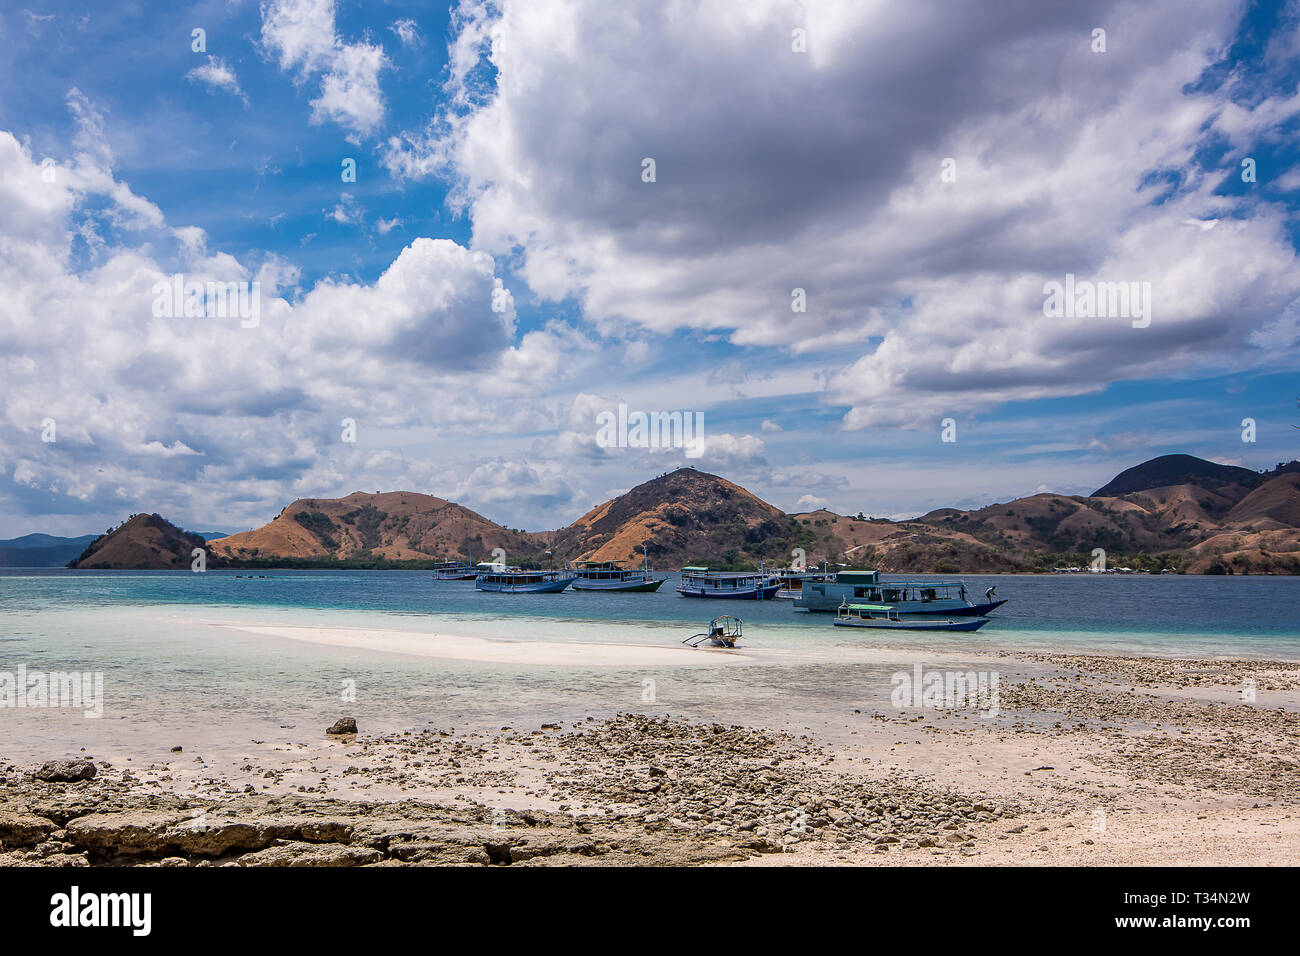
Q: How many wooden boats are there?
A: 8